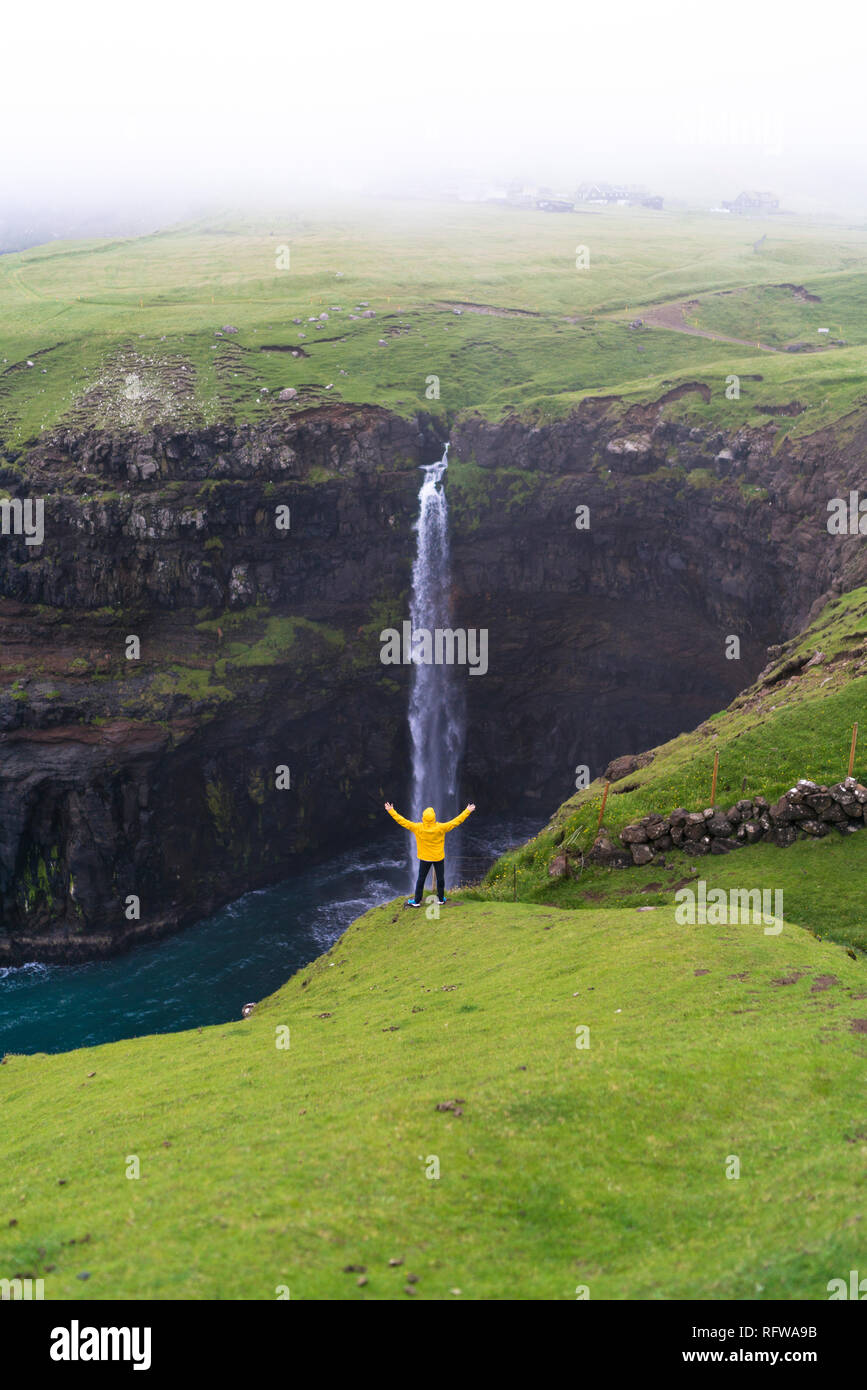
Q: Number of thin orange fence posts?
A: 3